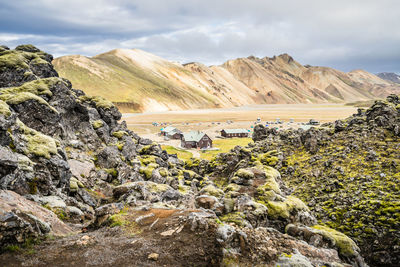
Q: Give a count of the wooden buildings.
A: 3